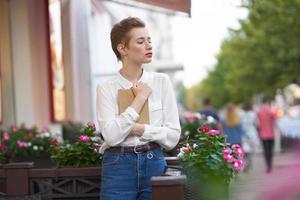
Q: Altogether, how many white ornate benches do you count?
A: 0